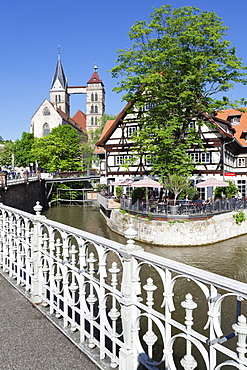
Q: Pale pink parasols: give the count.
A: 3